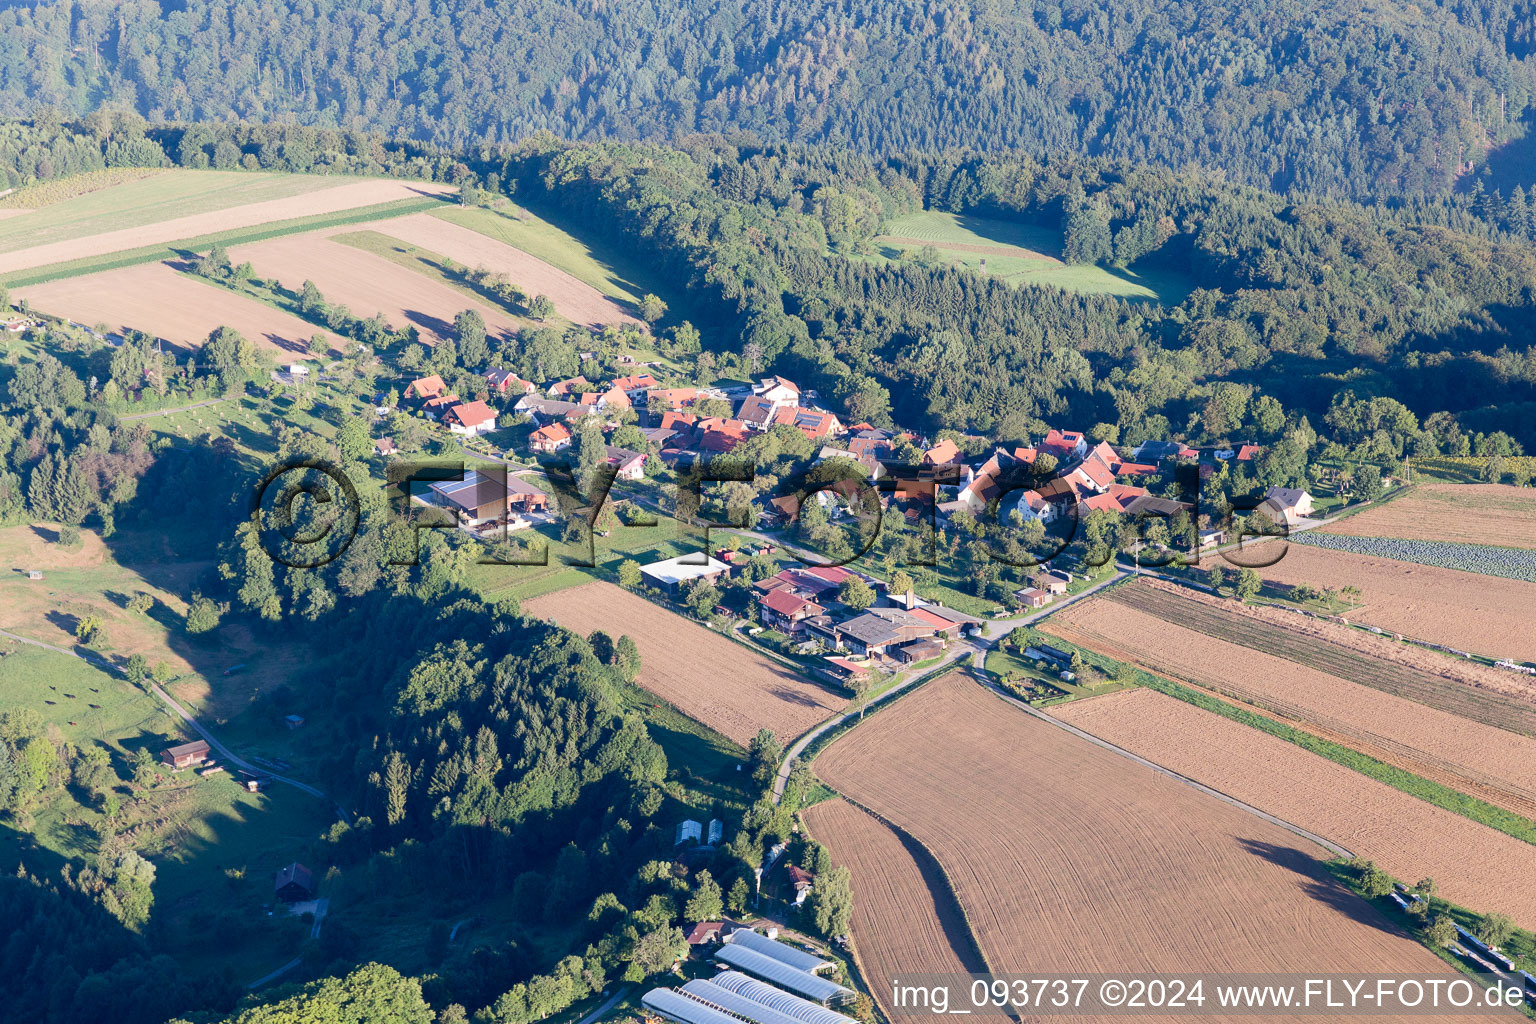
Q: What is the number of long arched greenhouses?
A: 5